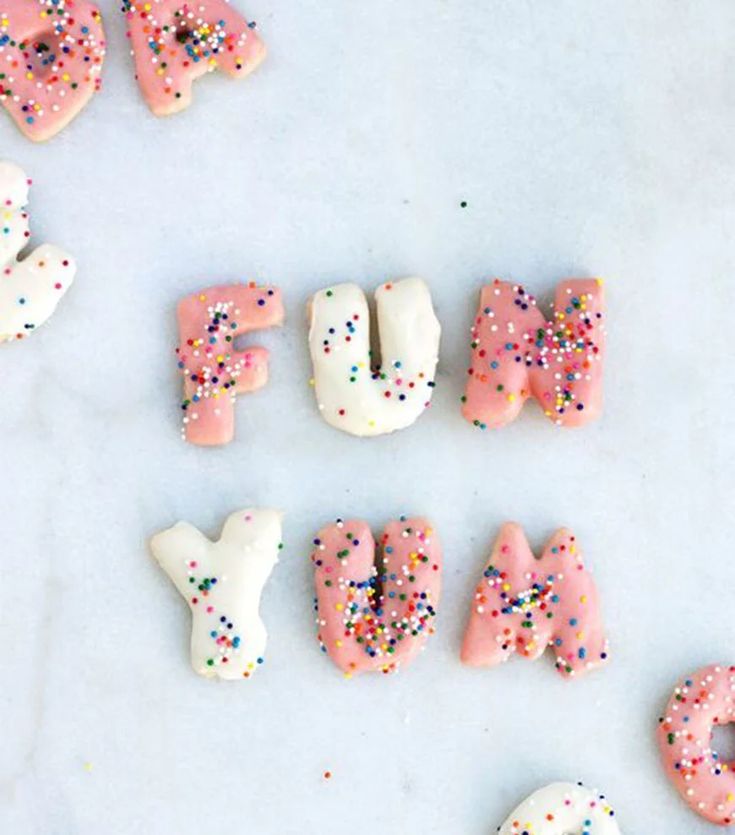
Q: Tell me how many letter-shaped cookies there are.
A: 11